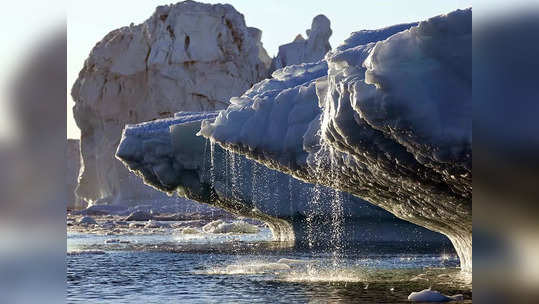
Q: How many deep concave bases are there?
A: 2